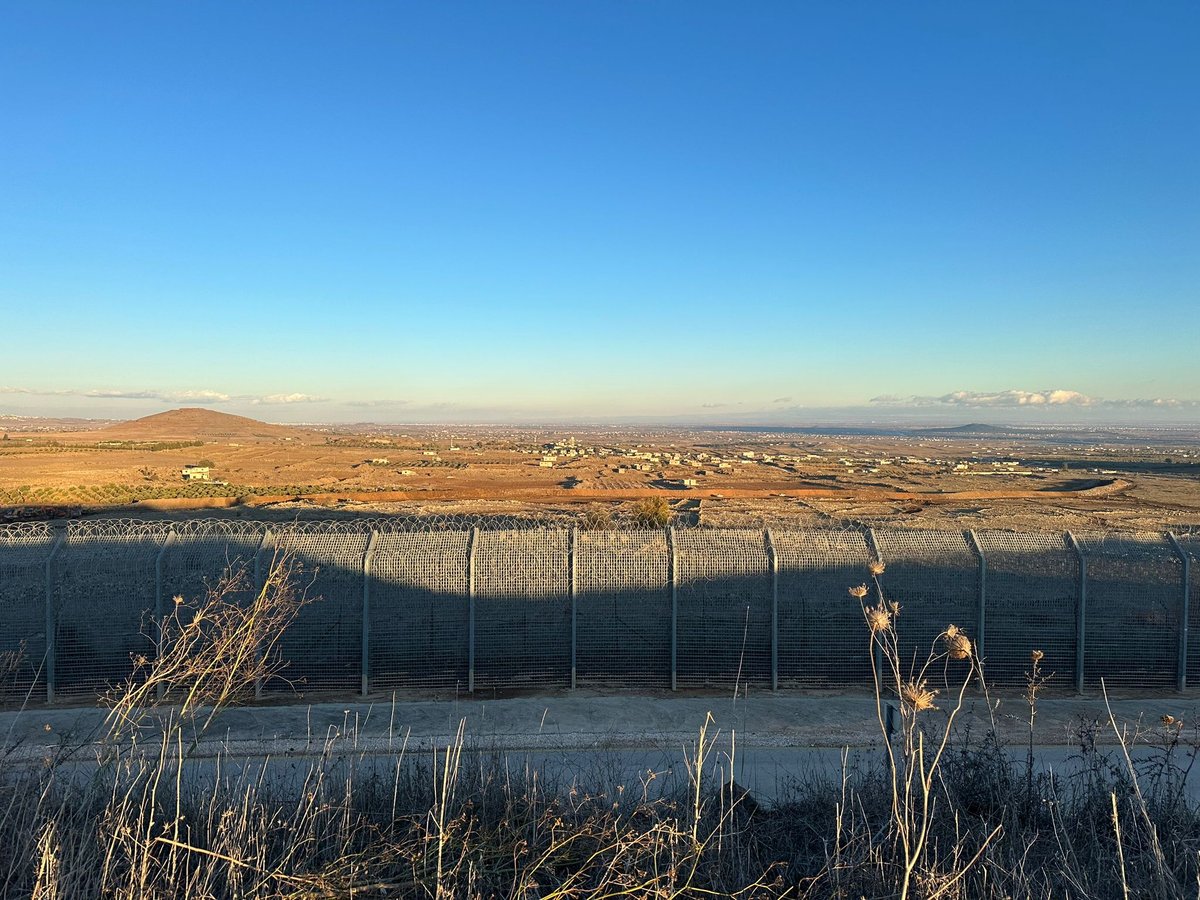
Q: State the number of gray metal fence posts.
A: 12